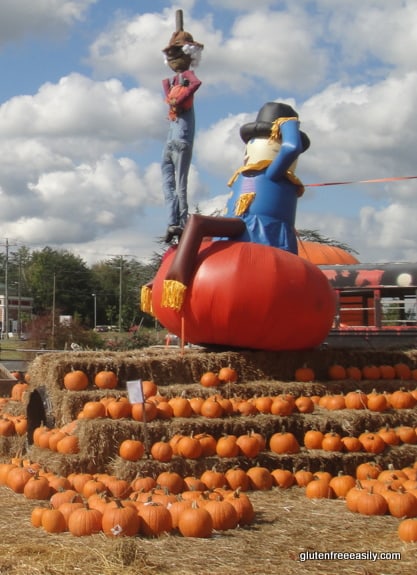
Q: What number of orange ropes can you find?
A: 1